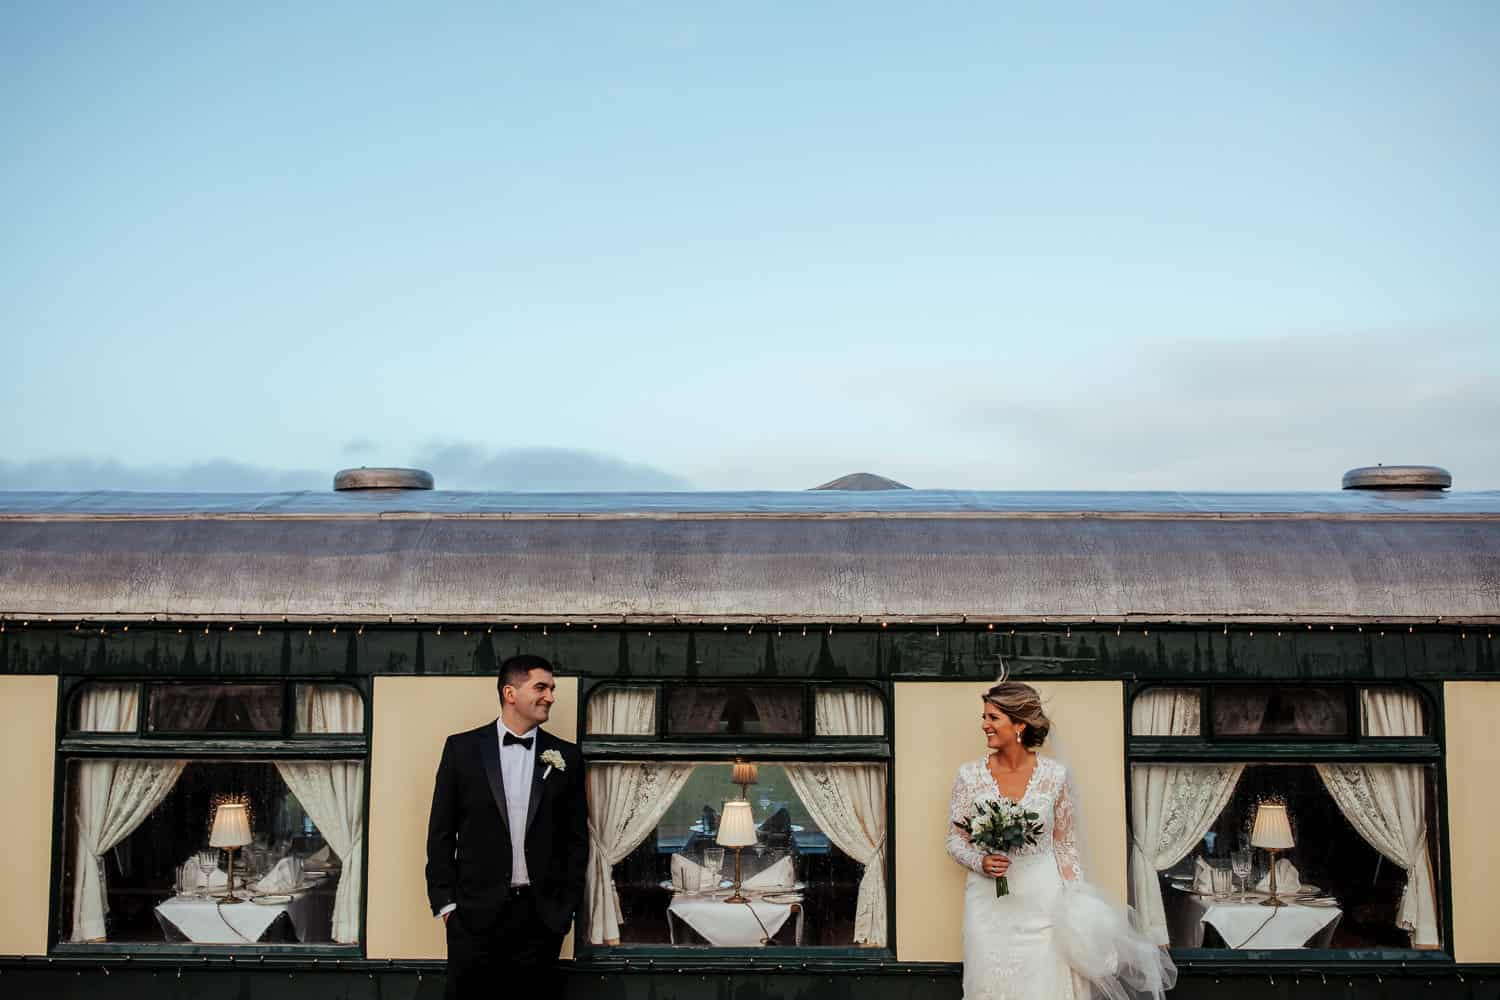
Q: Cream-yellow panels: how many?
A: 4